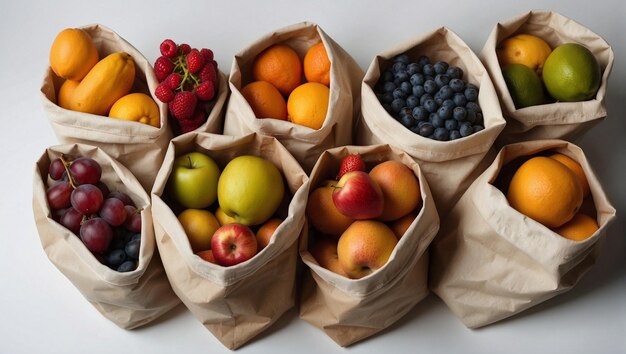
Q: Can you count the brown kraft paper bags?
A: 9